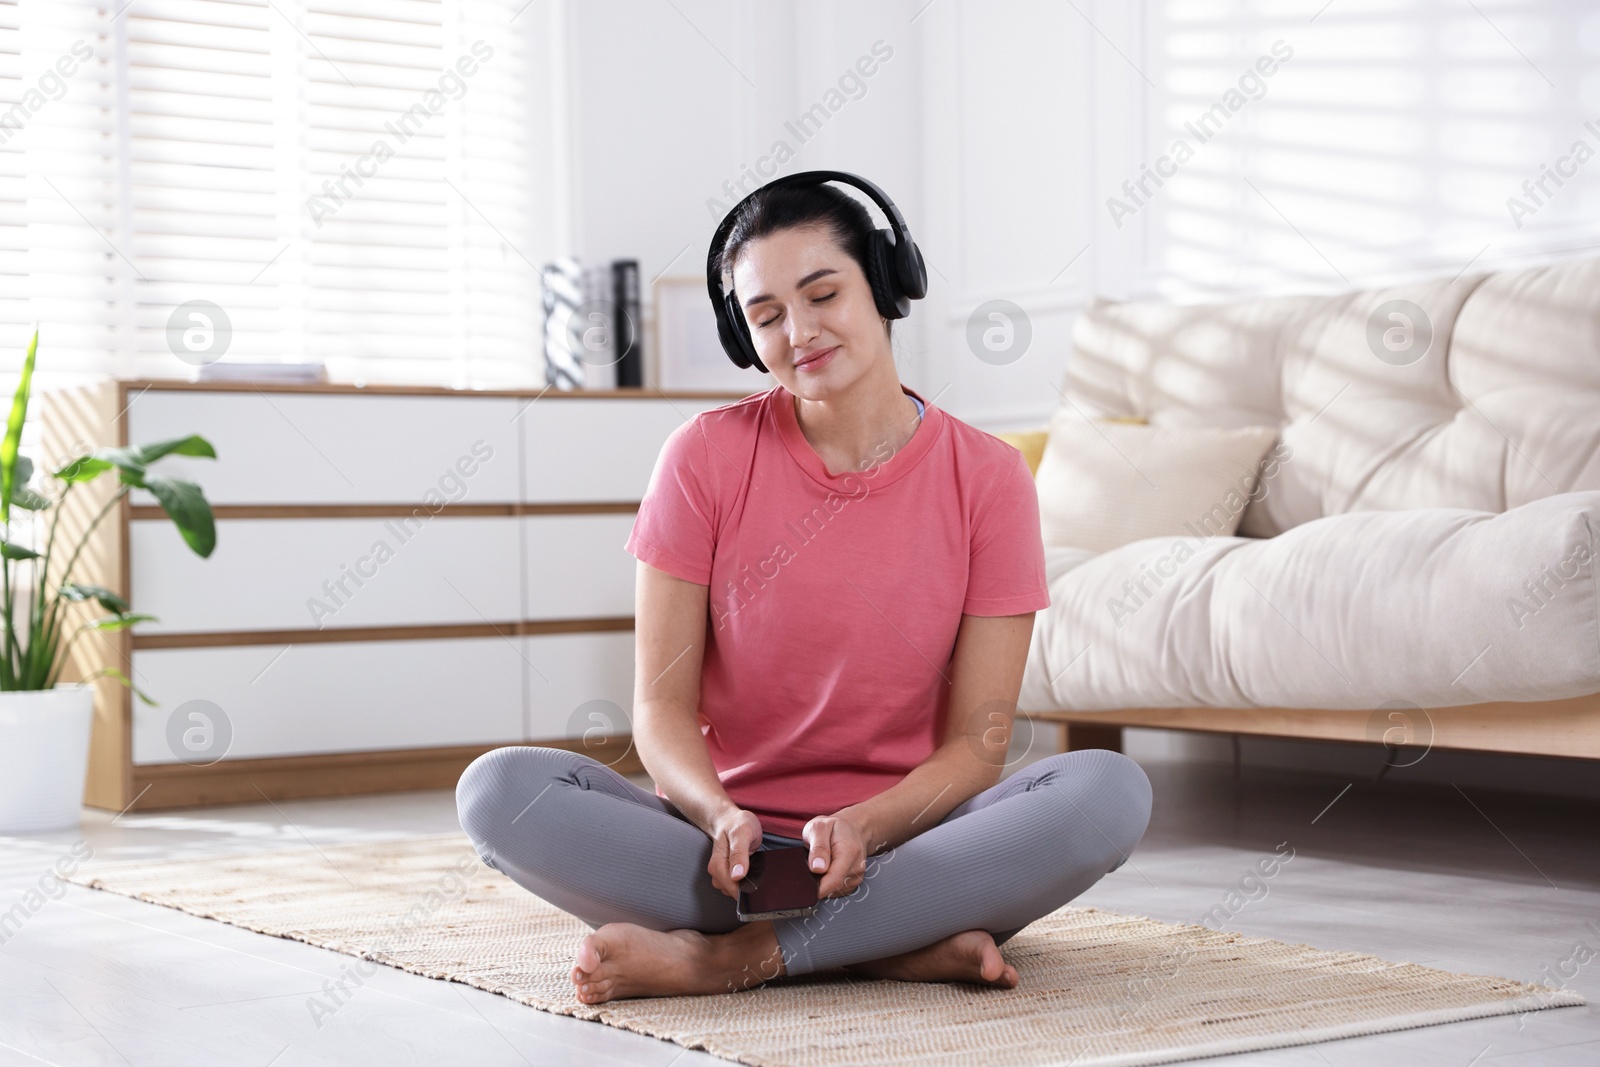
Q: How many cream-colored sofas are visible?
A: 1